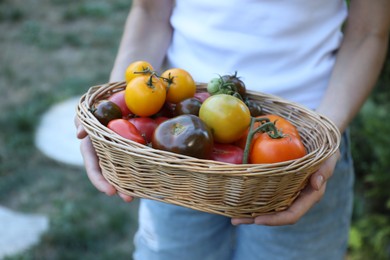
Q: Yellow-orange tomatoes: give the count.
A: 3